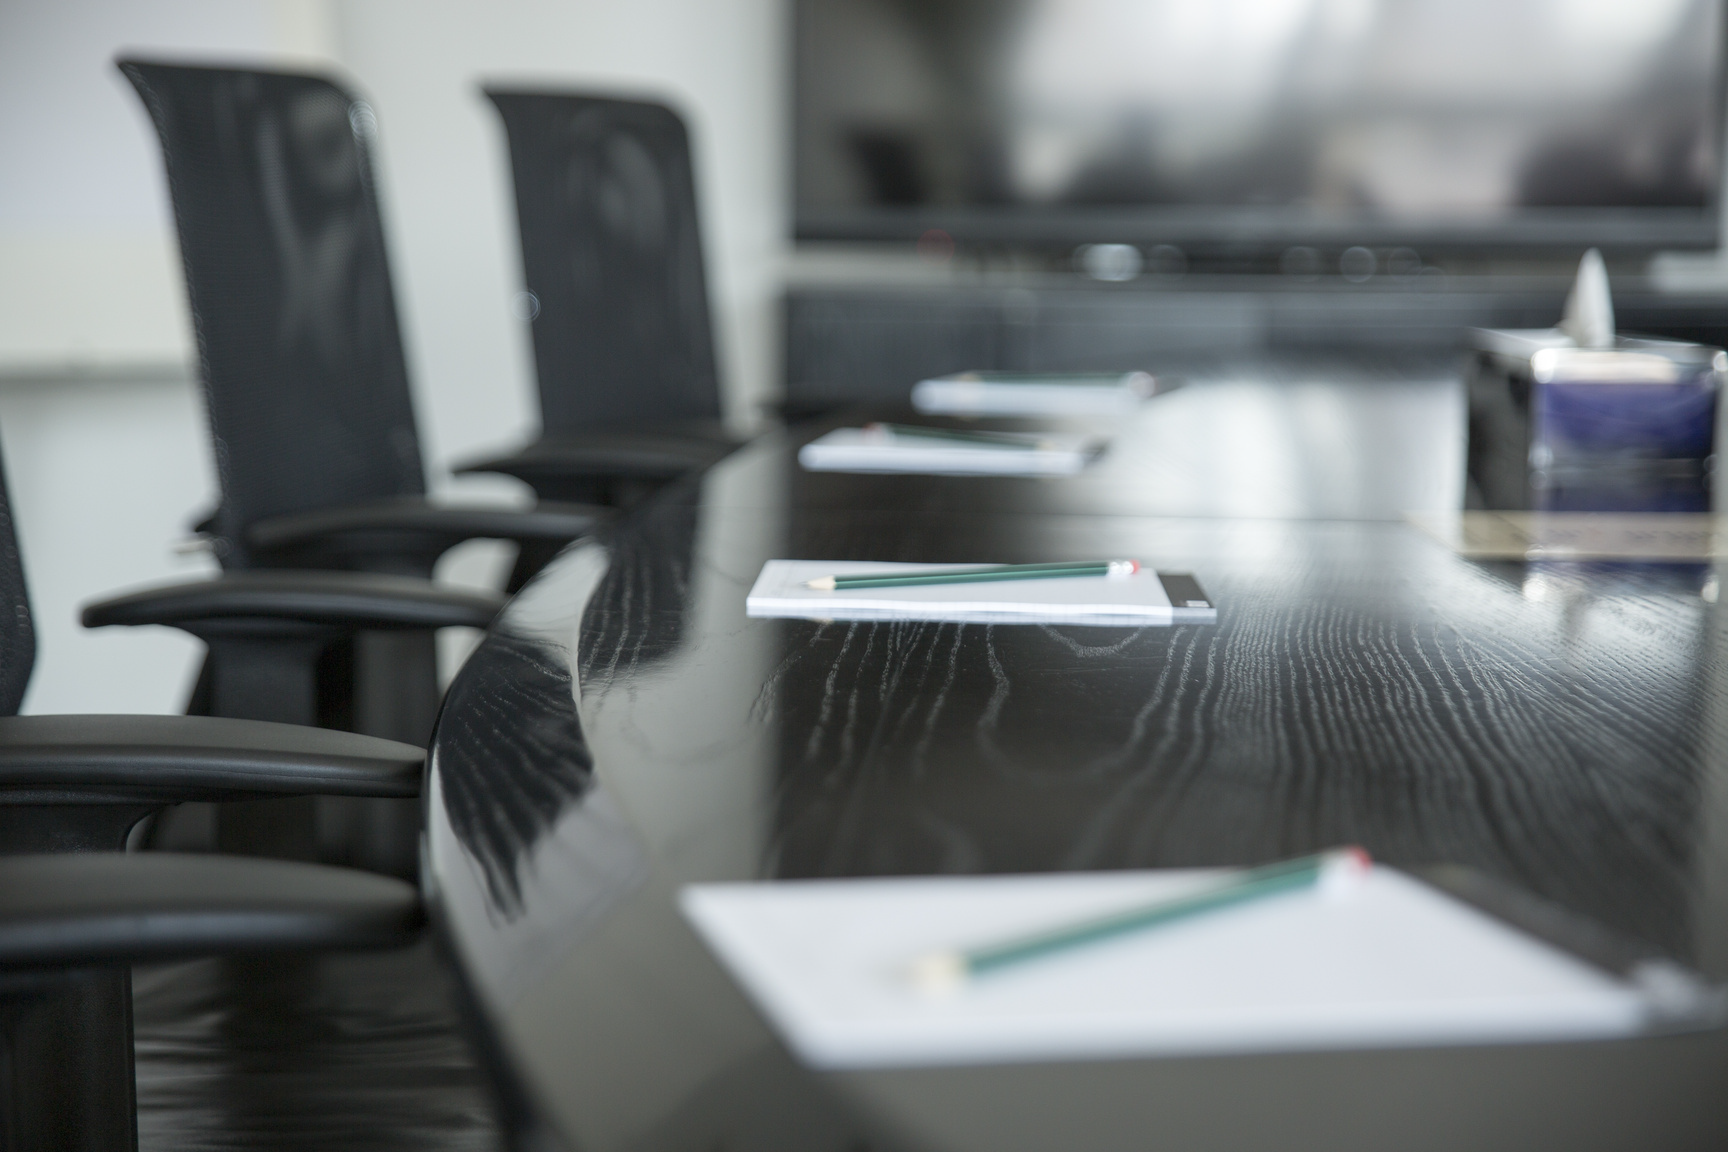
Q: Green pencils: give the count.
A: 4